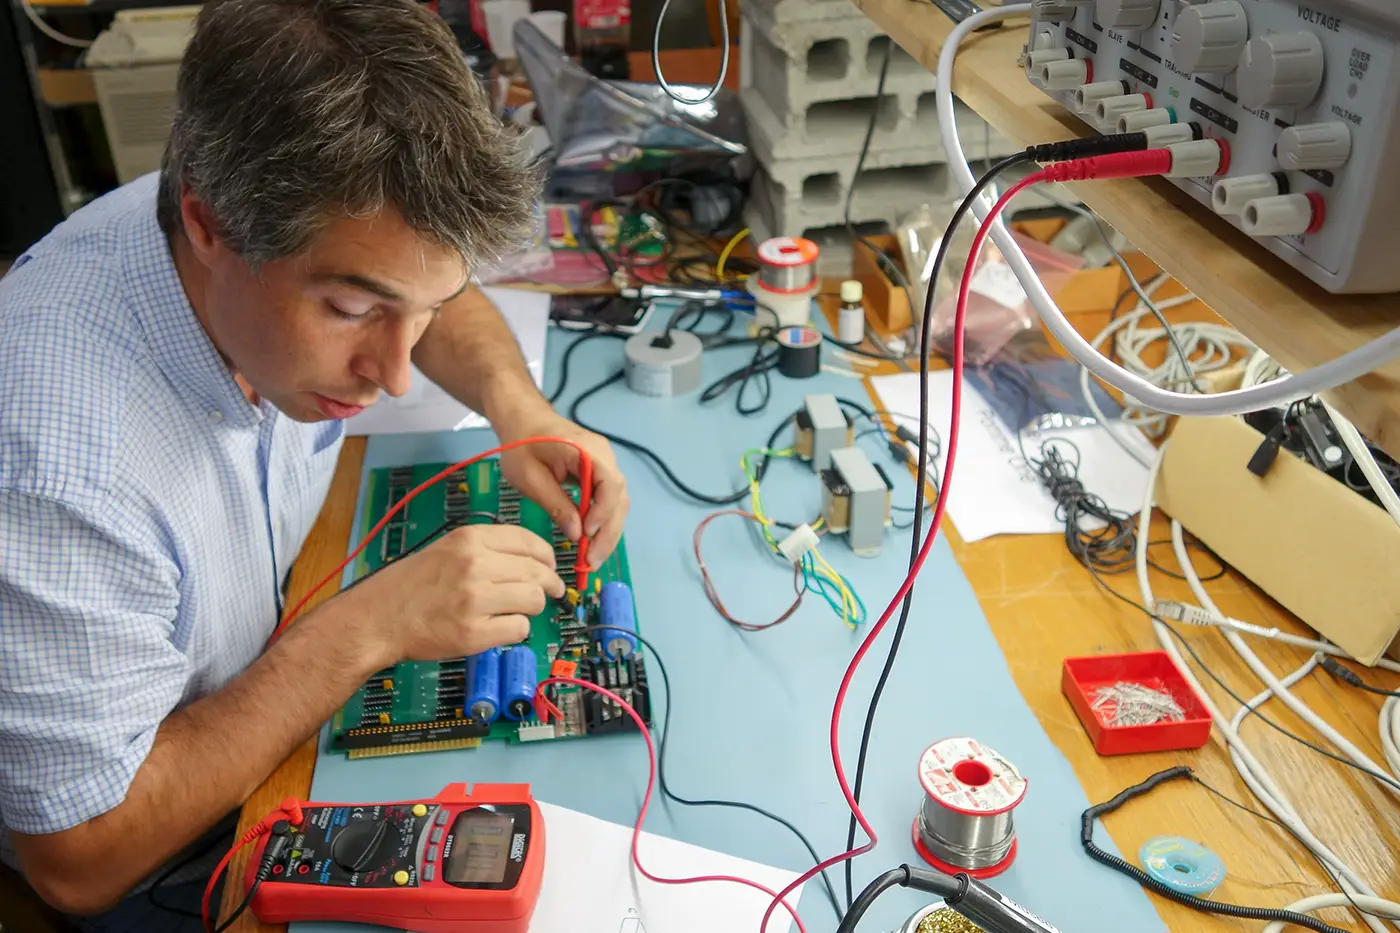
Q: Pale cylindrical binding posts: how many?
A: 9